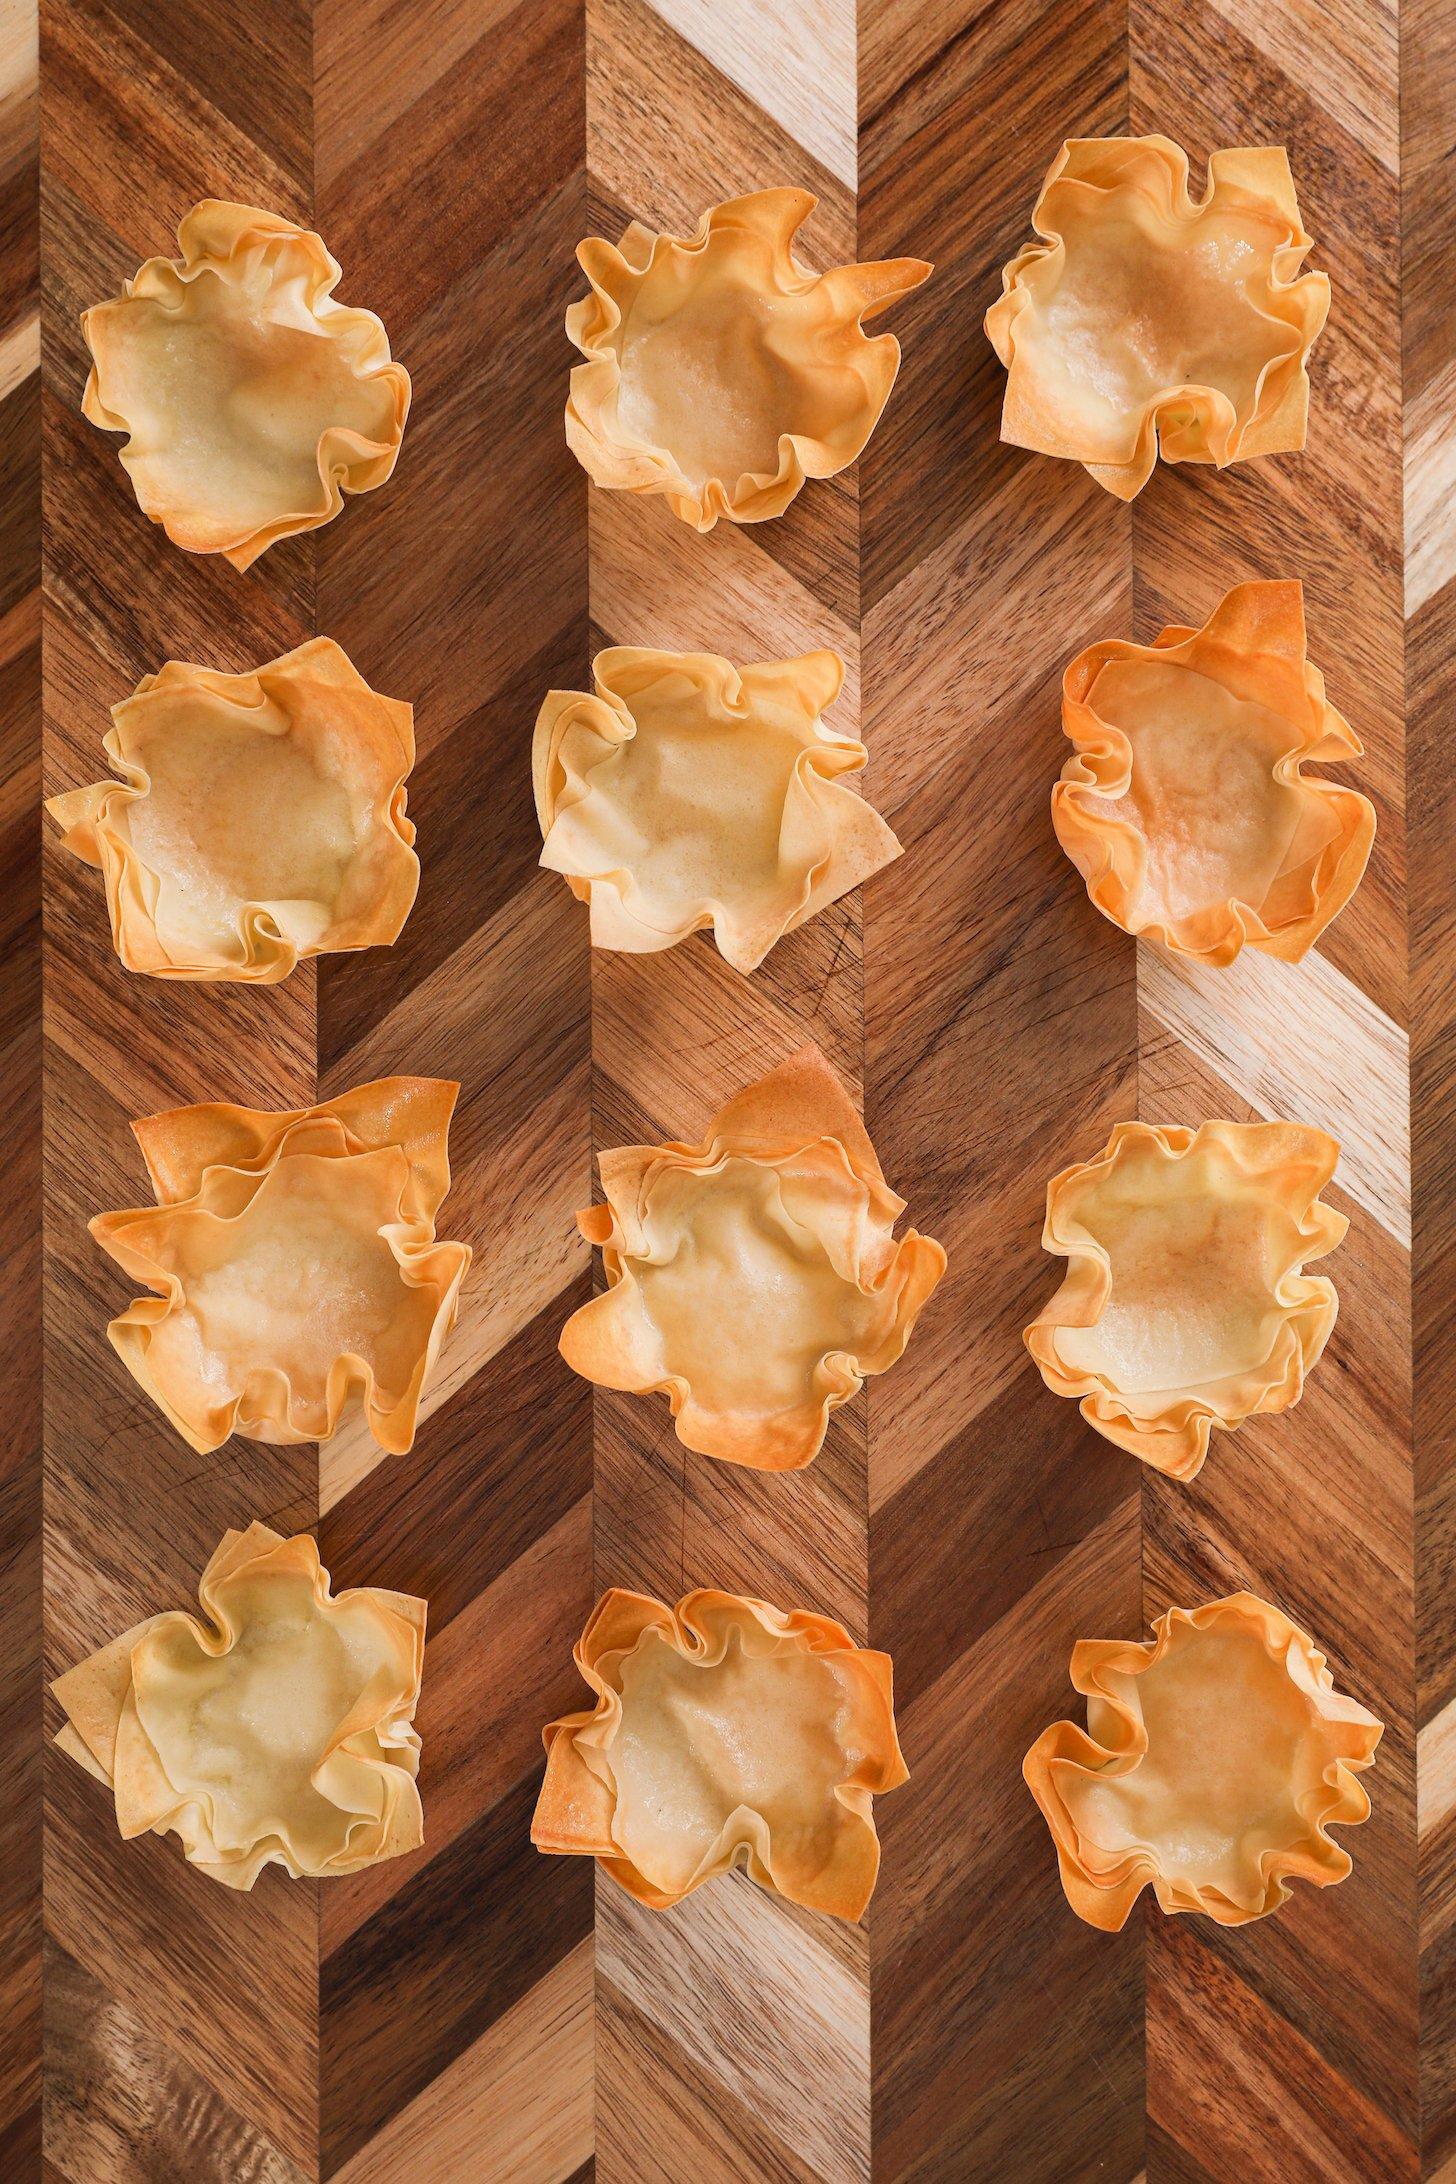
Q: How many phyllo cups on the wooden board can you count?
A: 12